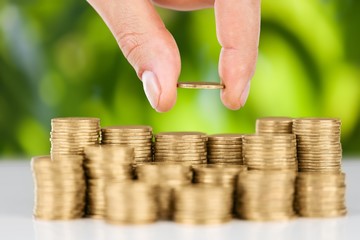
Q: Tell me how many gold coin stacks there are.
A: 15